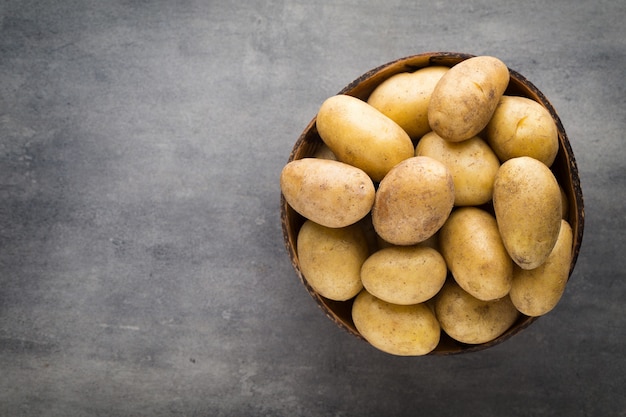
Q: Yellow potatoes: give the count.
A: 14